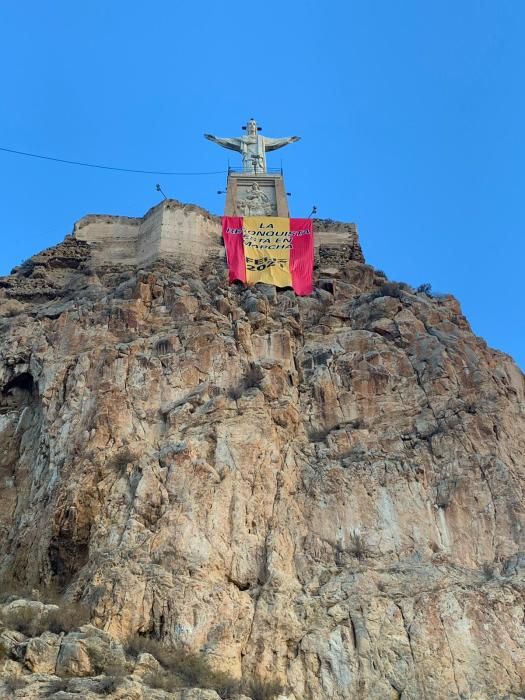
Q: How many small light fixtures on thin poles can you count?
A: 2